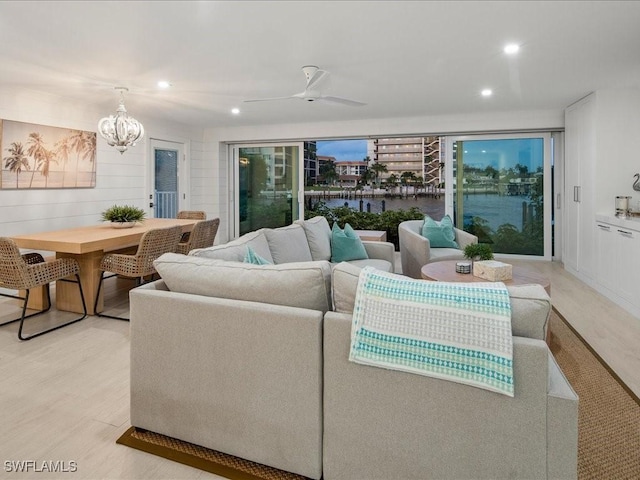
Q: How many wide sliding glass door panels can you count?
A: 2